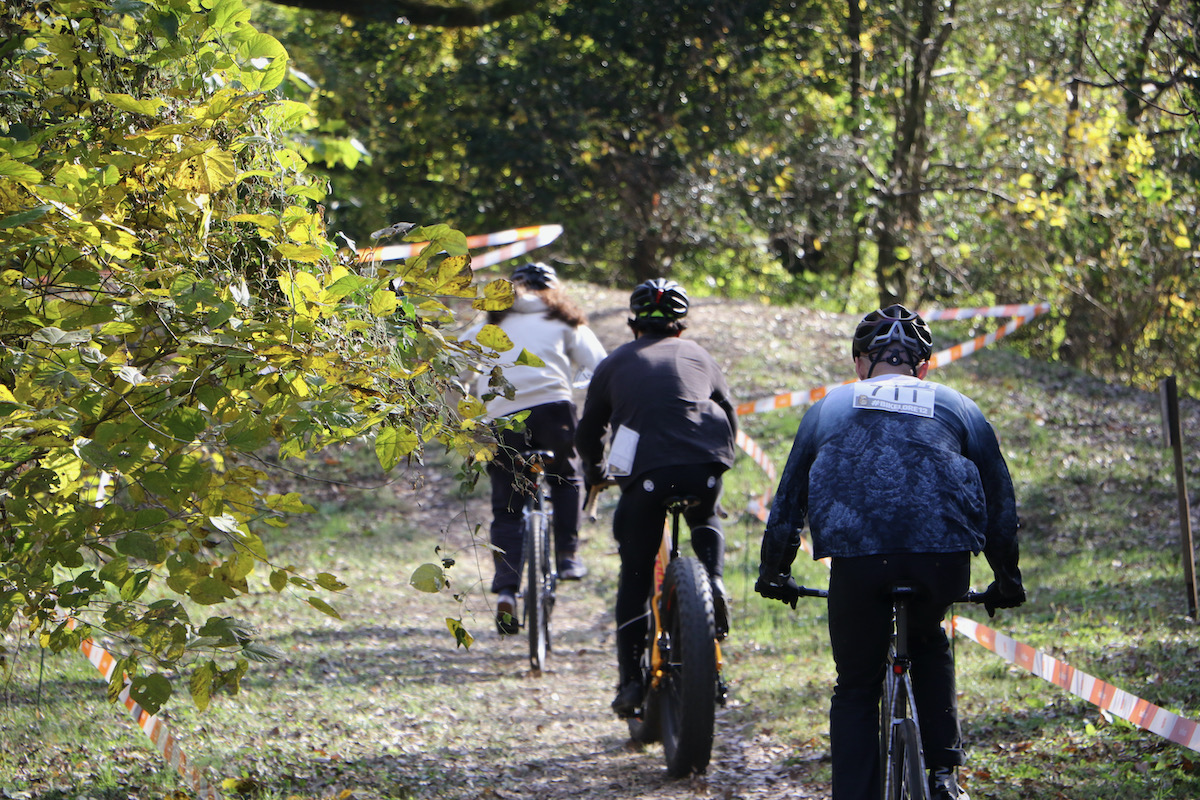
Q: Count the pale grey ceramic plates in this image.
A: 0